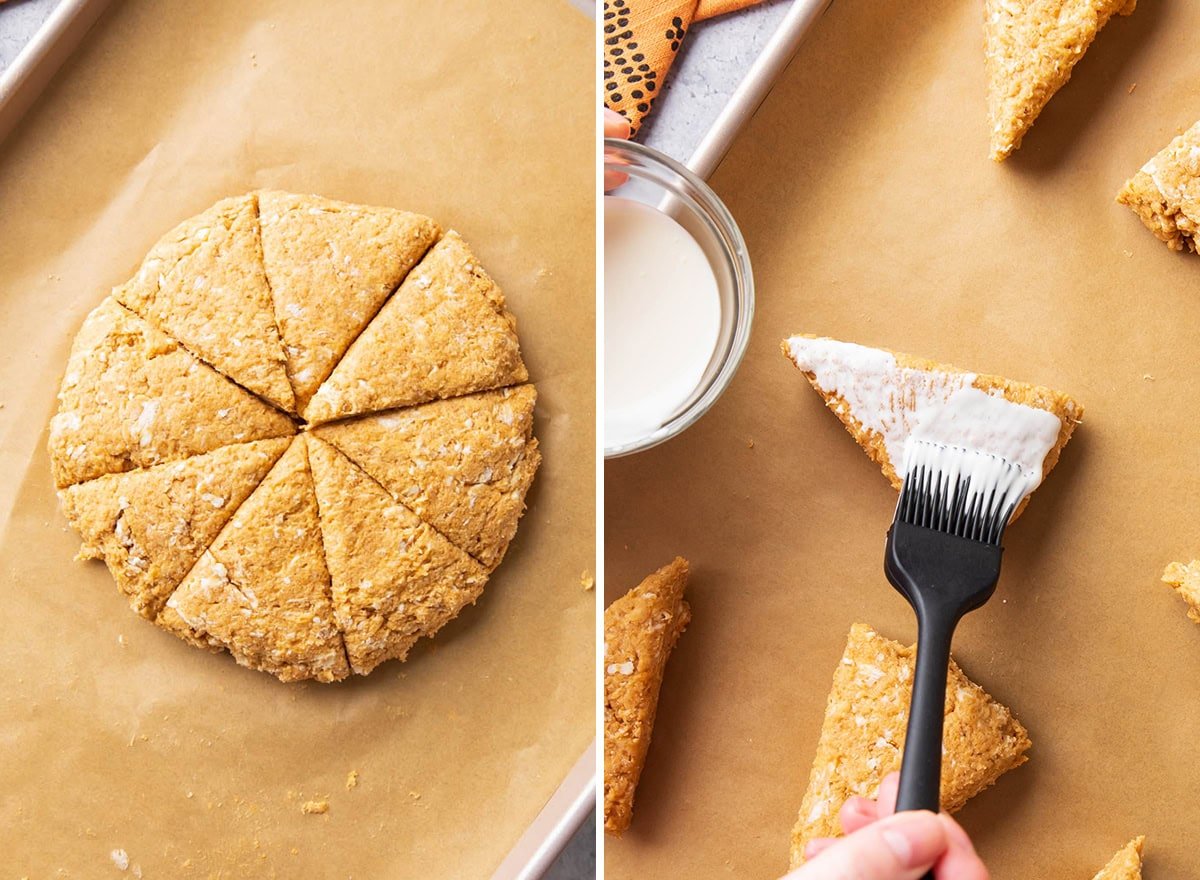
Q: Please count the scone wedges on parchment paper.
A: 15